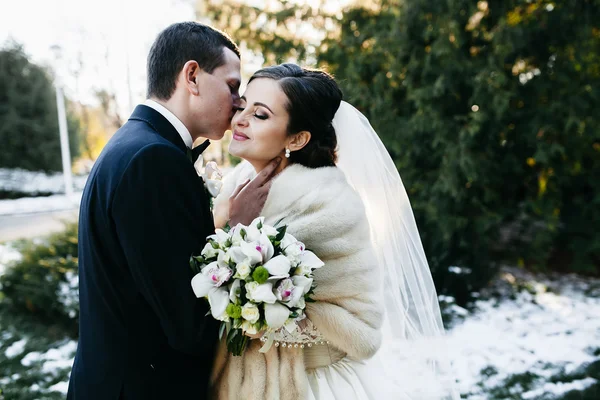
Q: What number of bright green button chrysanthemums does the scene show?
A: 2